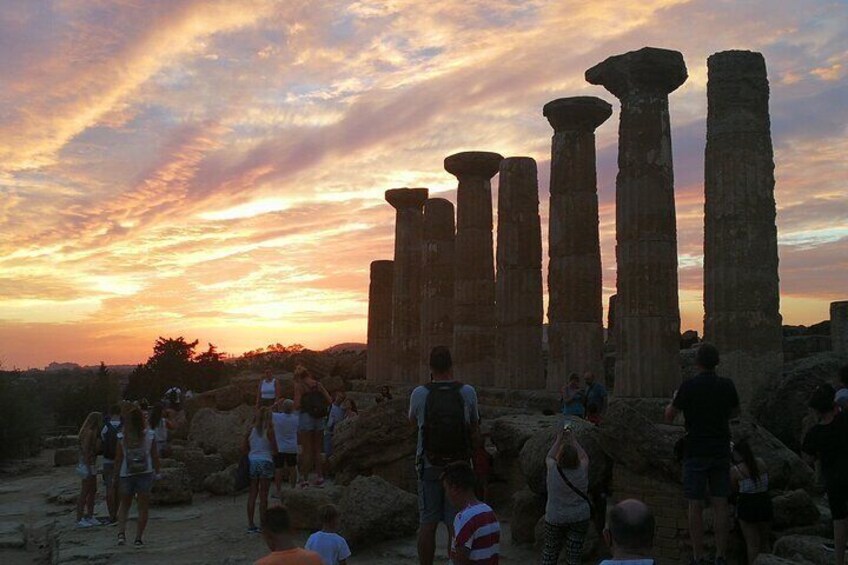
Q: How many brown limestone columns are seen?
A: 8